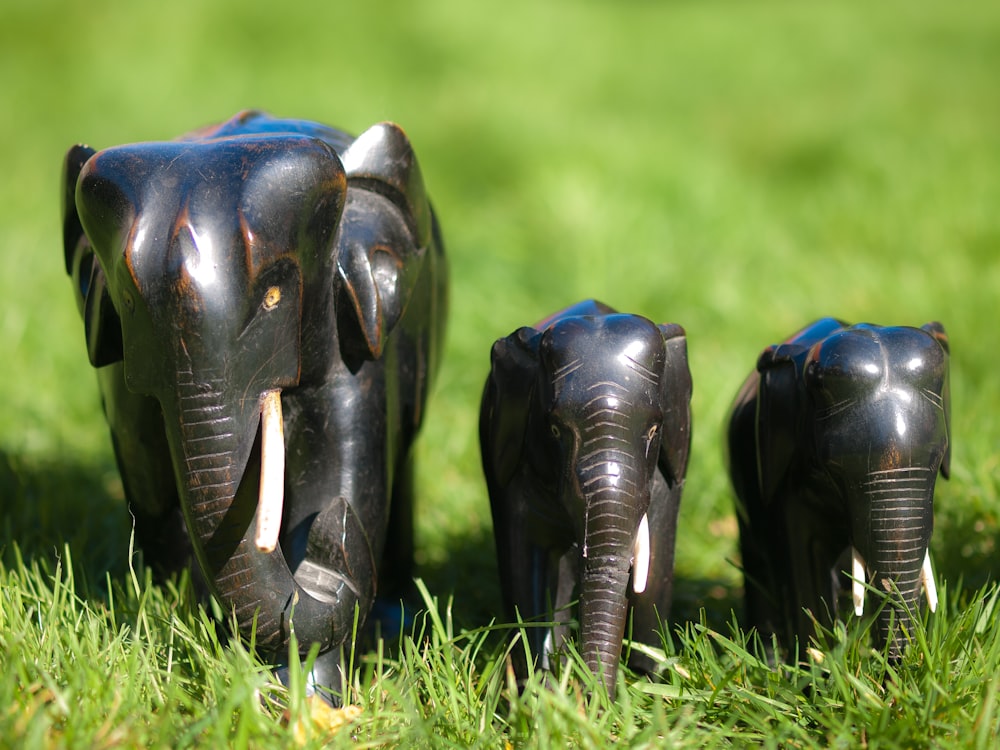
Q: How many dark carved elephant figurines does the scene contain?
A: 3